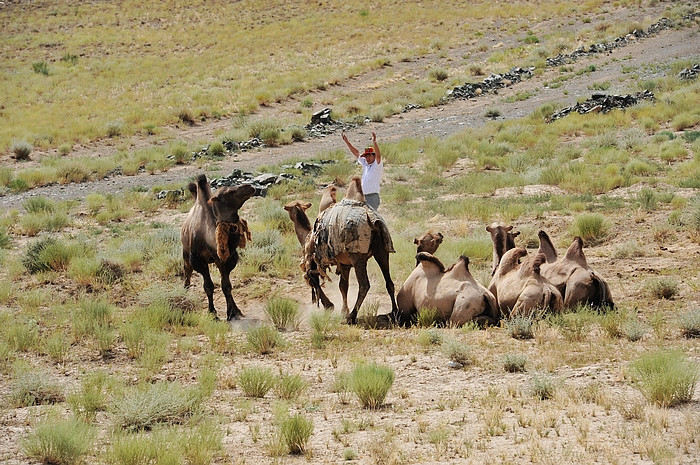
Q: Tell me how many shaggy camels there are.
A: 5